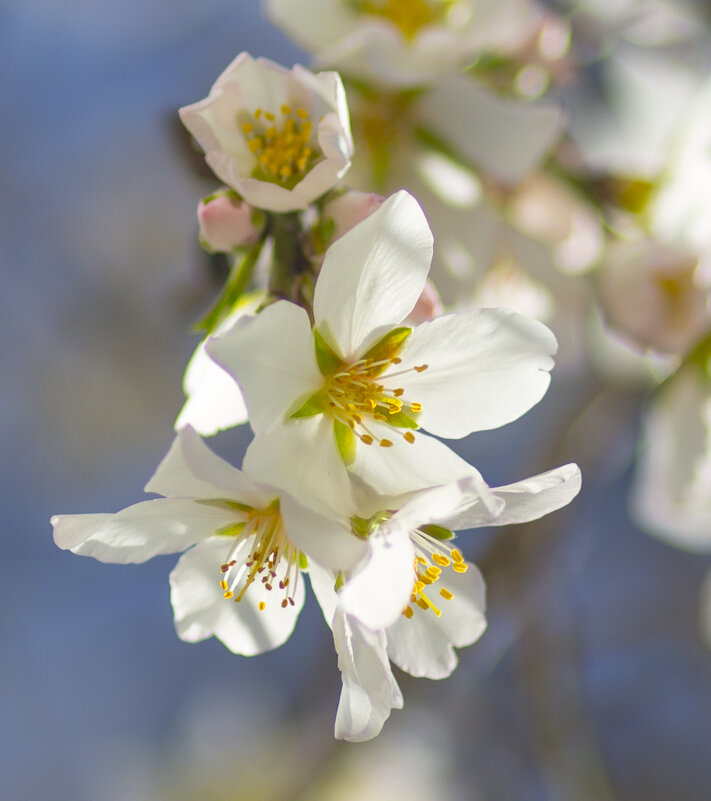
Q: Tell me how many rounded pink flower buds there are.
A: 3